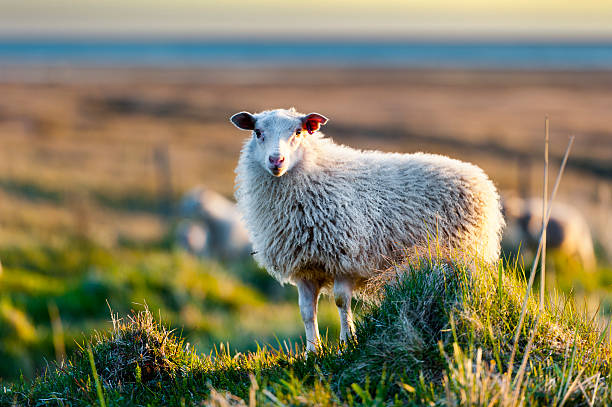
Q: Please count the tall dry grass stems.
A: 2